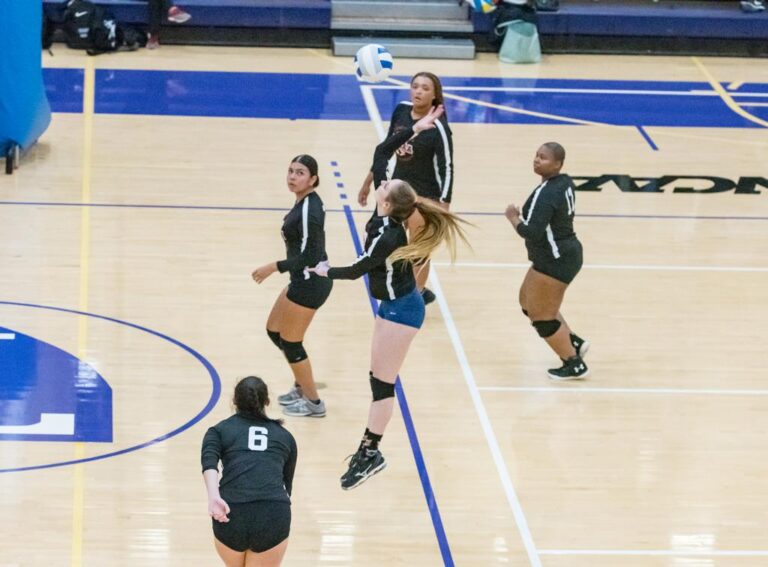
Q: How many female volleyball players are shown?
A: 5